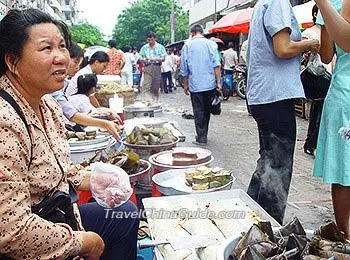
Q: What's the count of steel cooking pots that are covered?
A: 1